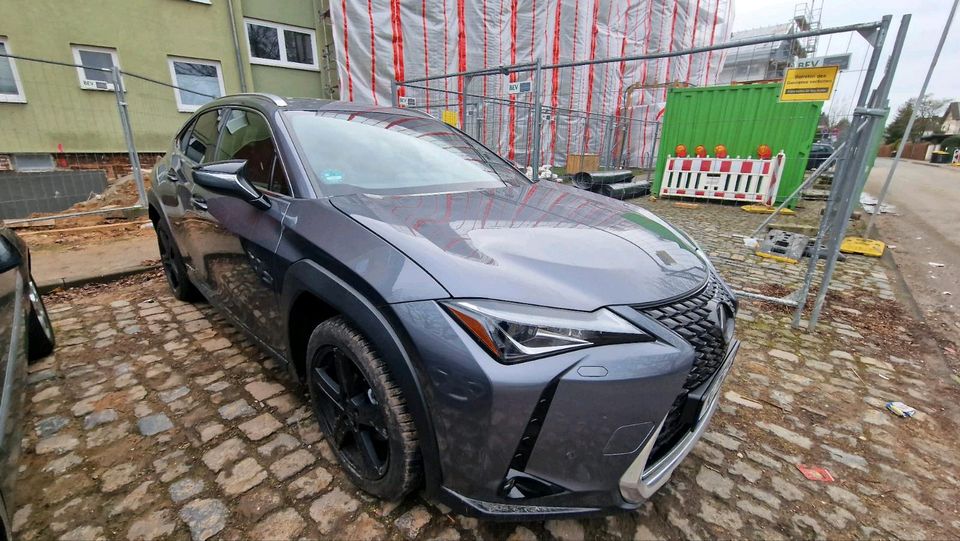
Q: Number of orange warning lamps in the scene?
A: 4